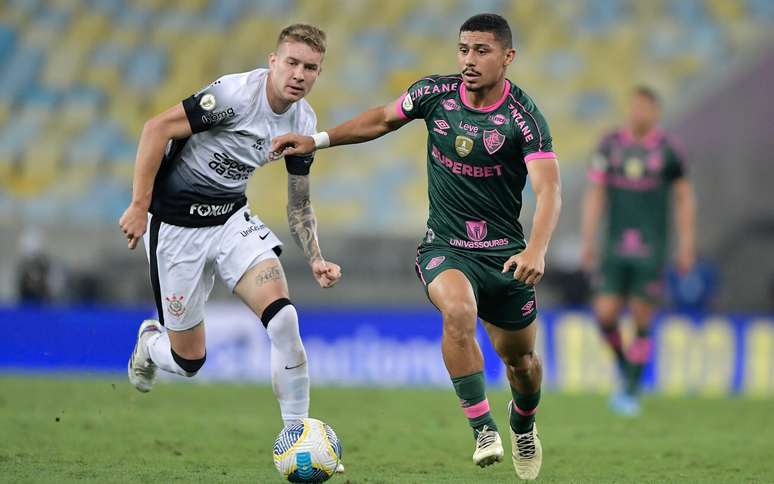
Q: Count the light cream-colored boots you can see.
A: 2